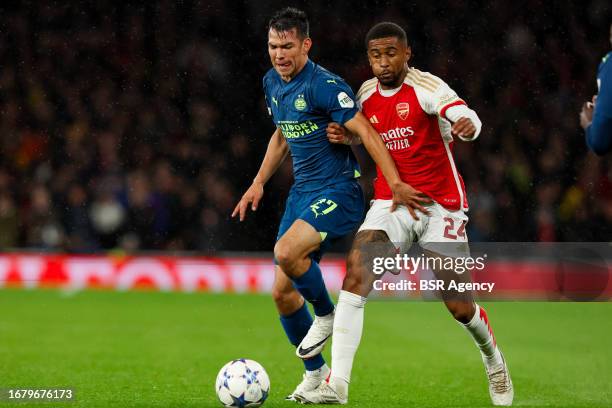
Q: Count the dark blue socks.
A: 2